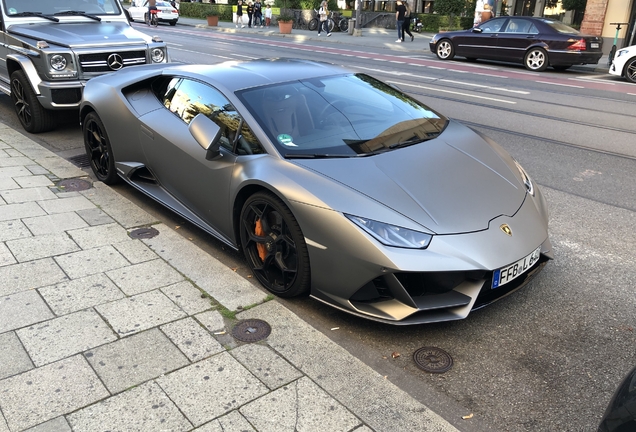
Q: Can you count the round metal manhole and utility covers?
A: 4